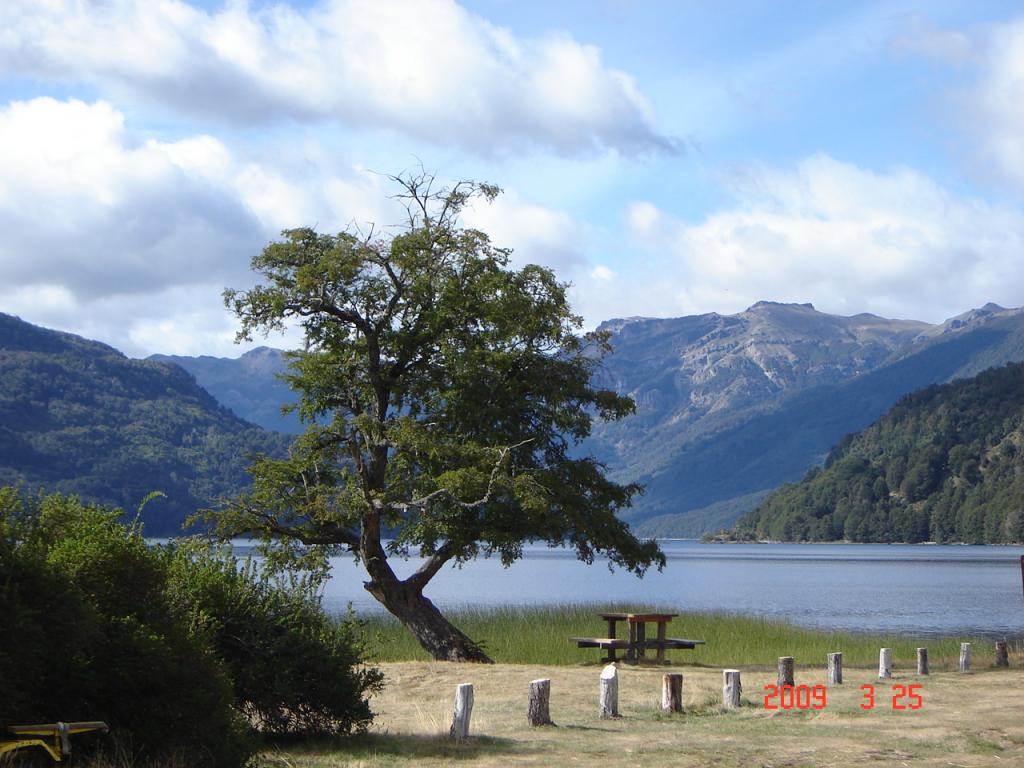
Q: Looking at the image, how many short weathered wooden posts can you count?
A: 11